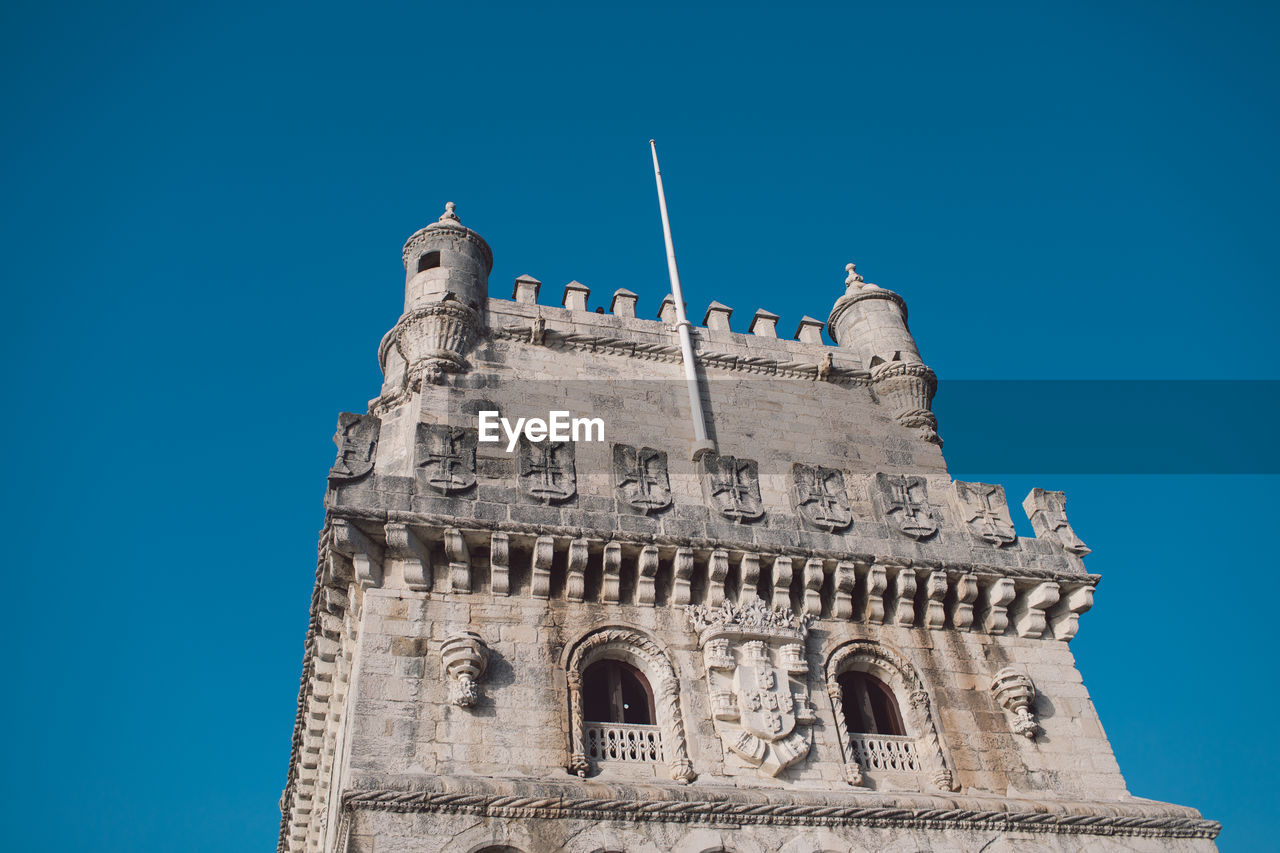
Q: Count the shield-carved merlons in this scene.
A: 9